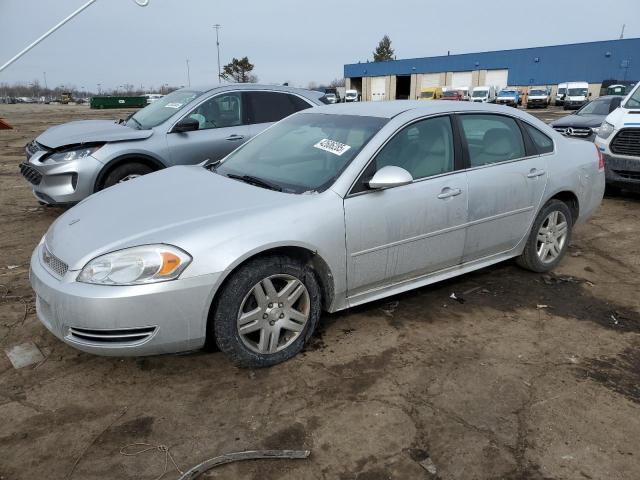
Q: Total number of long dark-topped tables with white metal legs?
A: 0